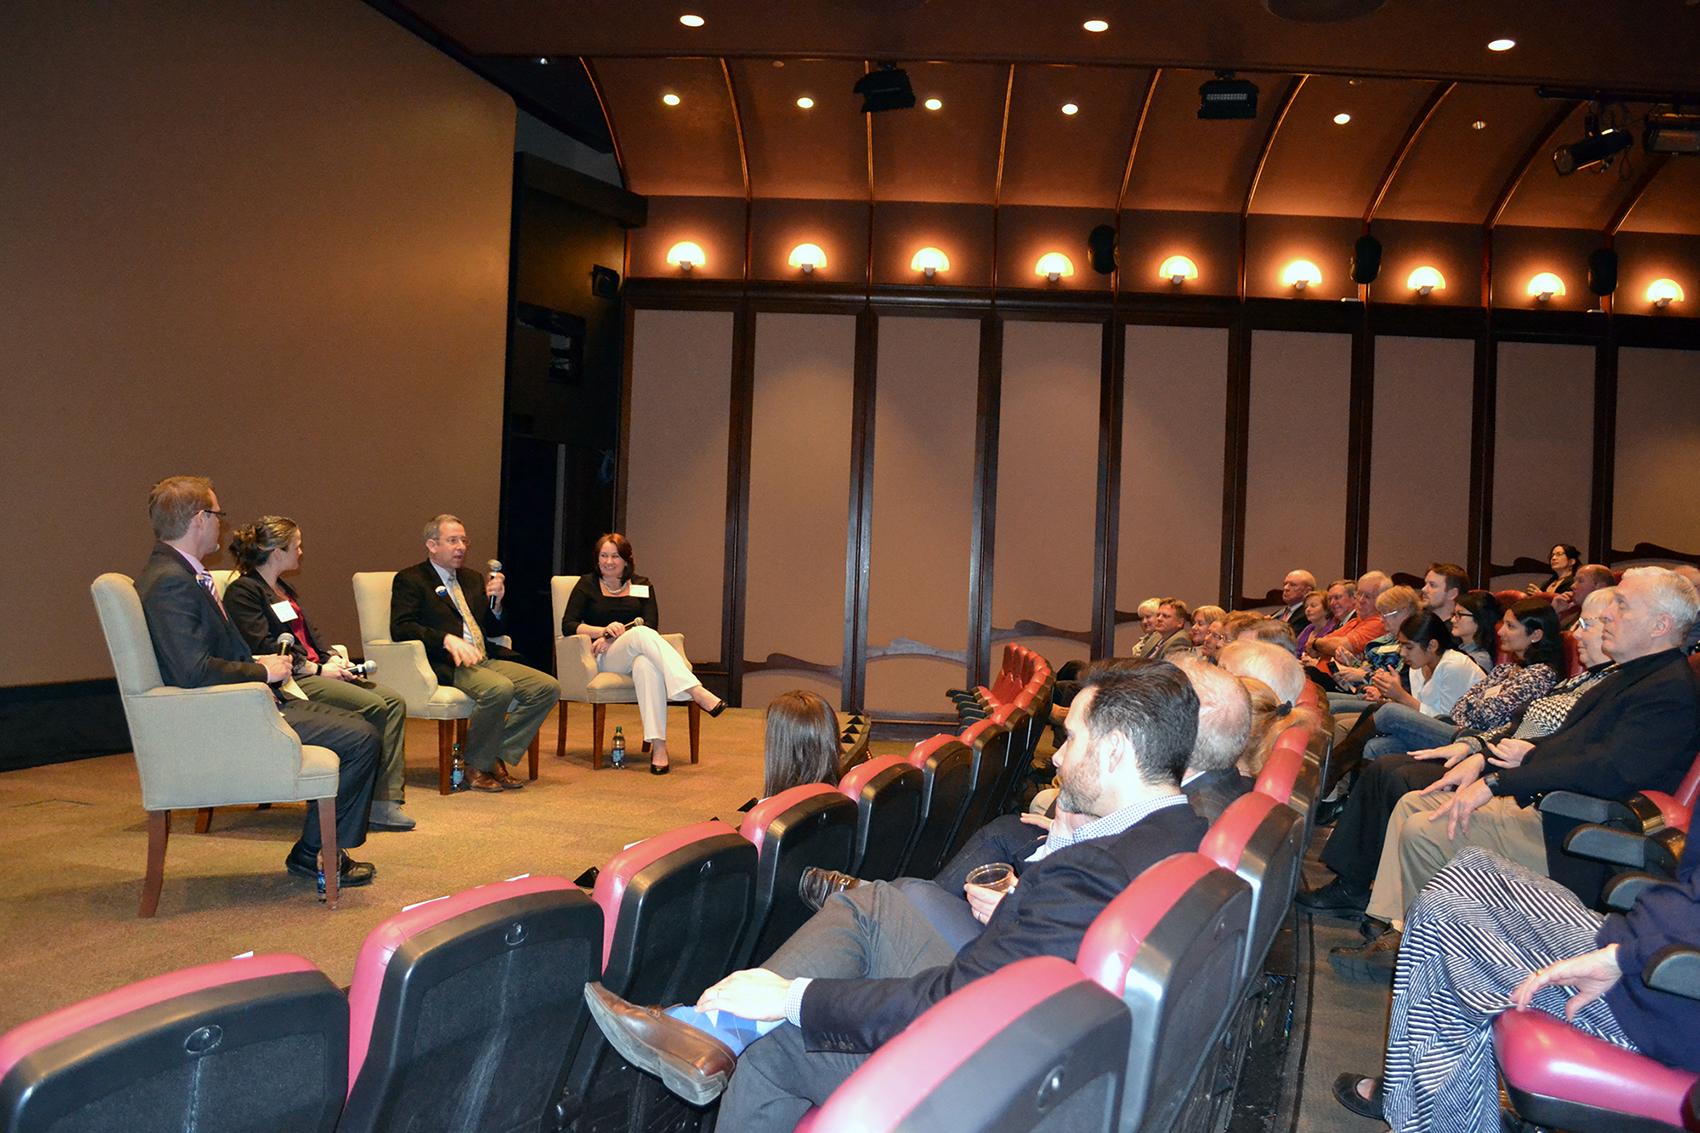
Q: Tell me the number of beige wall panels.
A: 9